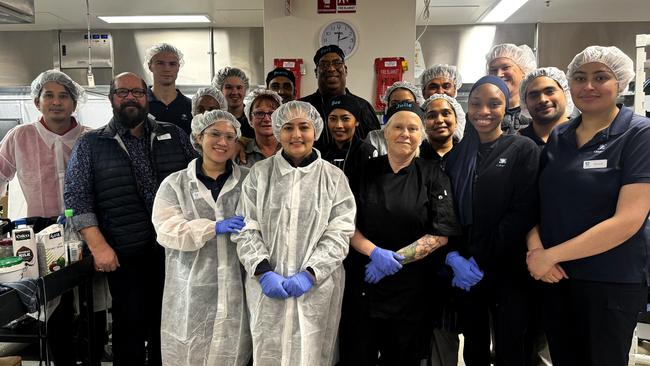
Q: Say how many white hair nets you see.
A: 13